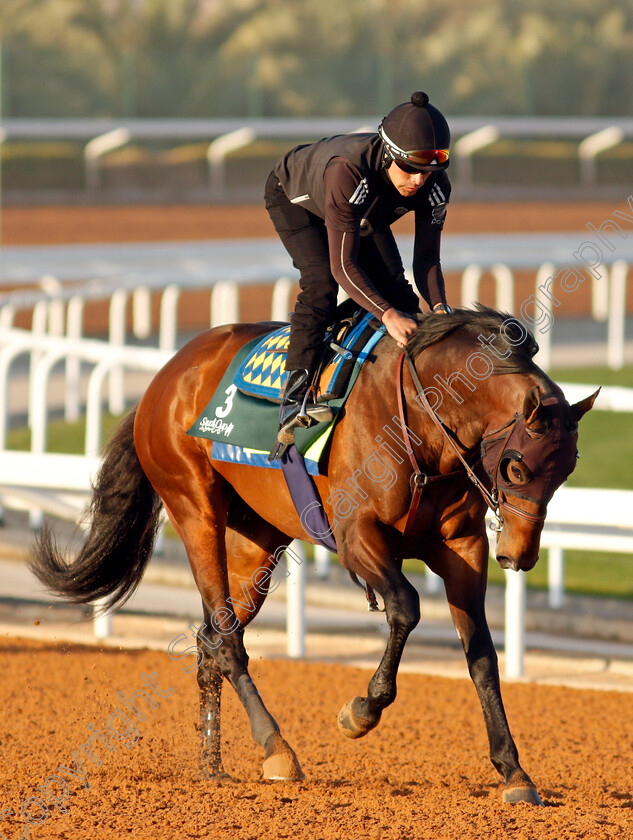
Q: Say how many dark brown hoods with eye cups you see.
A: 1